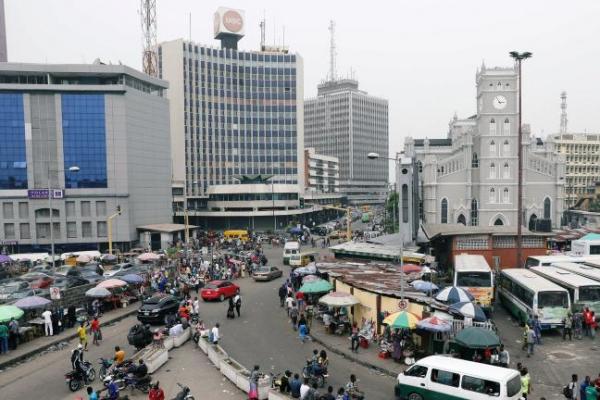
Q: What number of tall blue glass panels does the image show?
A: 2